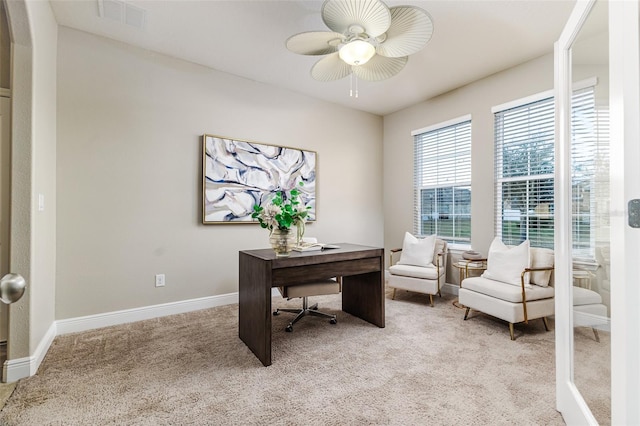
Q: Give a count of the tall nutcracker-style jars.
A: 0